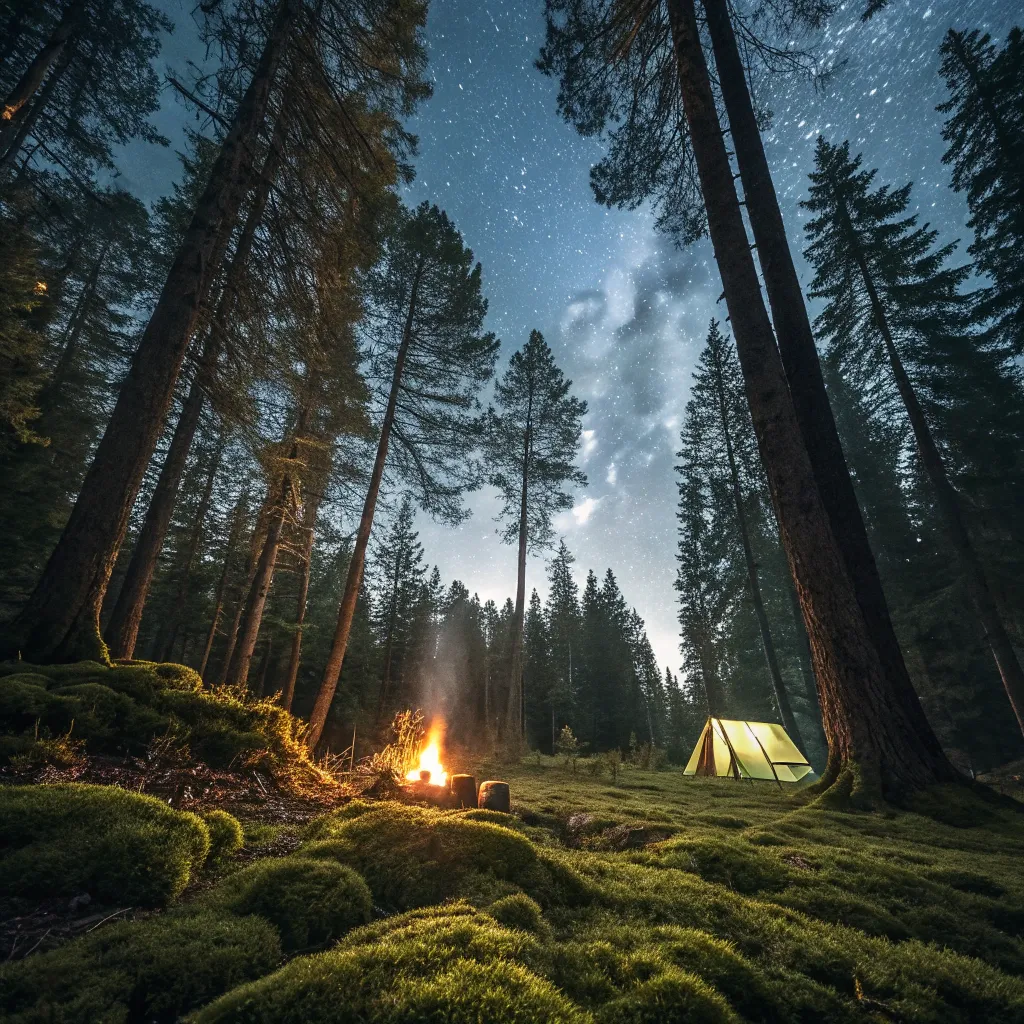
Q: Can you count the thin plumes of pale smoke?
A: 1